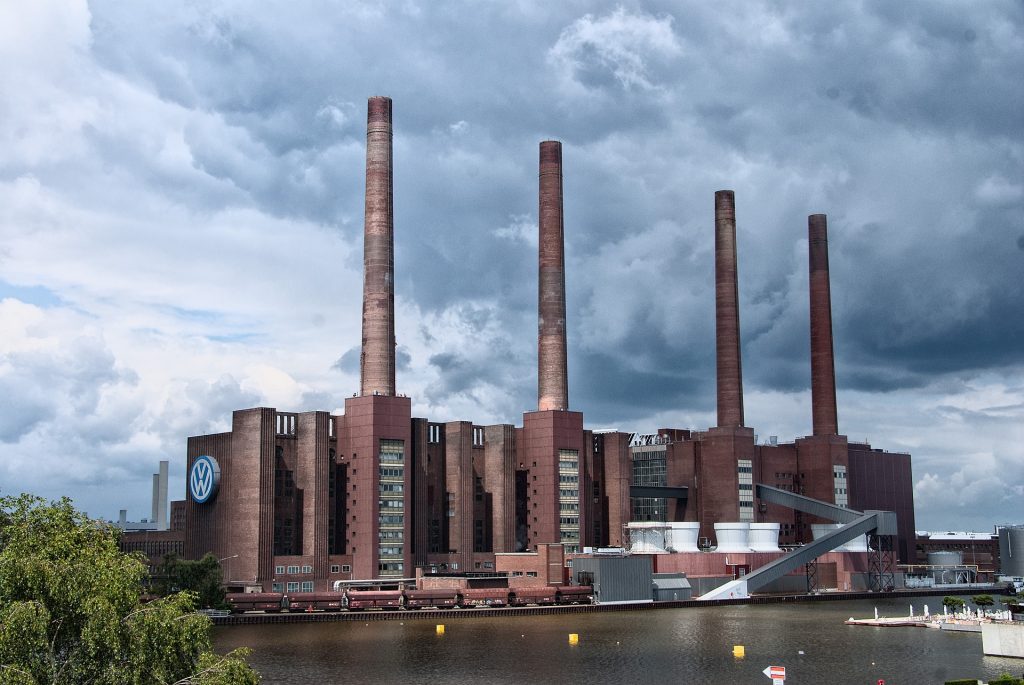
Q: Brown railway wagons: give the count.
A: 7